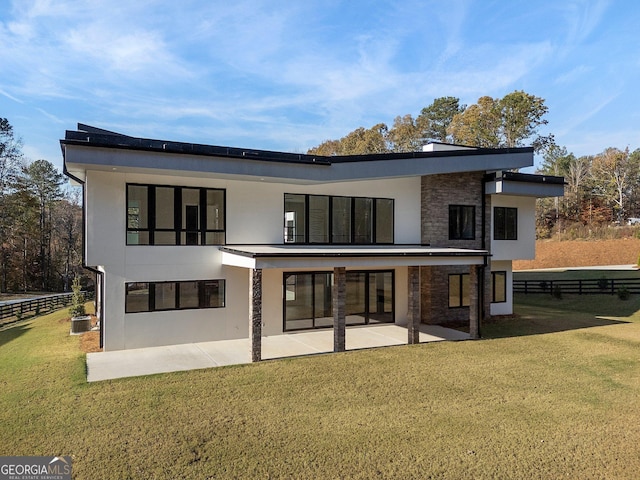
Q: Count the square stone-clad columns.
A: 4